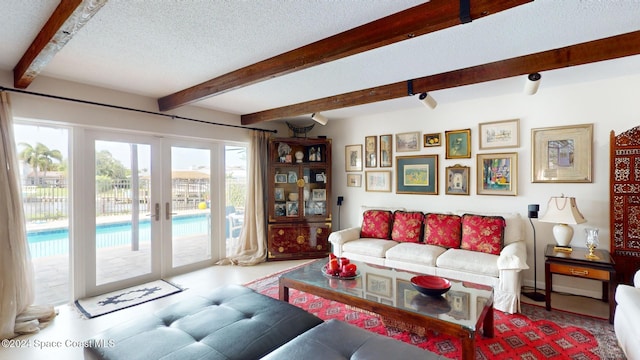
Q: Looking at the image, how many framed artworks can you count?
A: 13